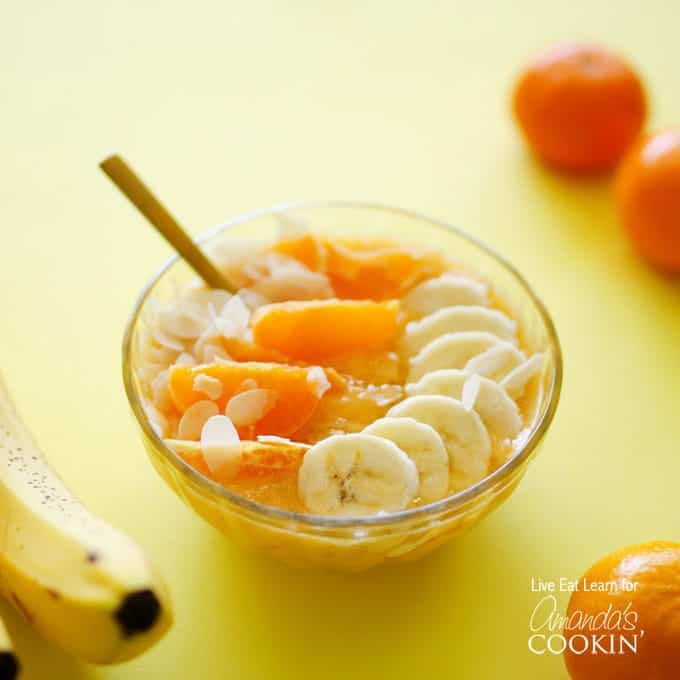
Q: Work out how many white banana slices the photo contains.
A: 7